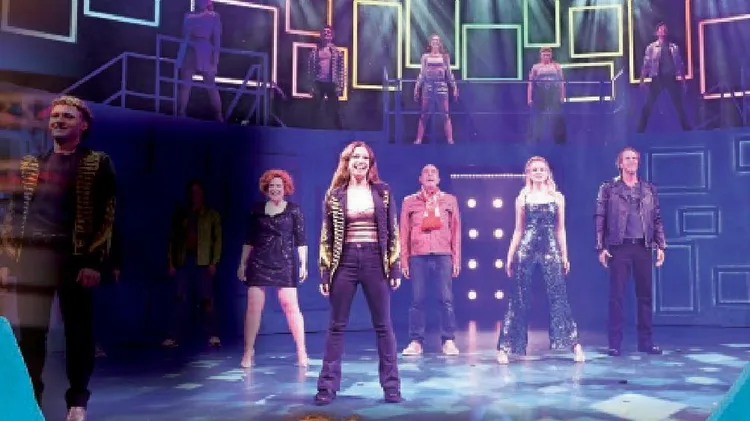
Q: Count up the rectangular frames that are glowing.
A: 13